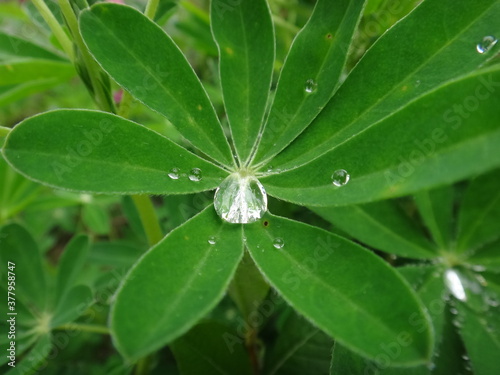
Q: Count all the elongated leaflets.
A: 8